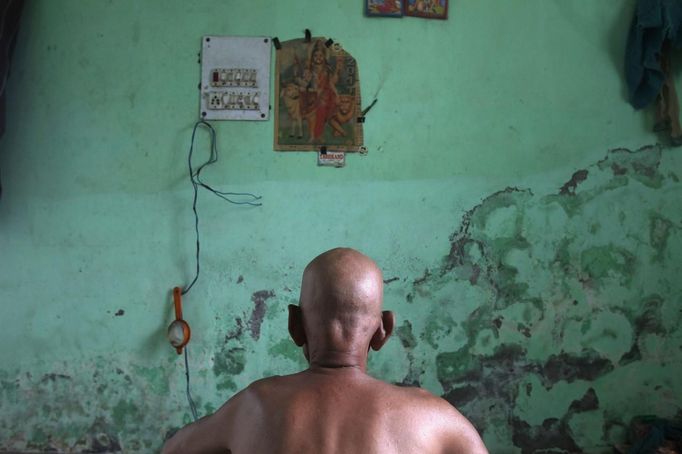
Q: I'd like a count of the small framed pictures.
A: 2